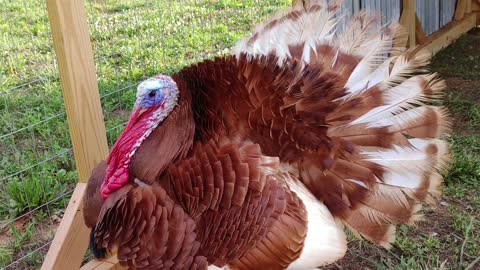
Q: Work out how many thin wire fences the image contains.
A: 1